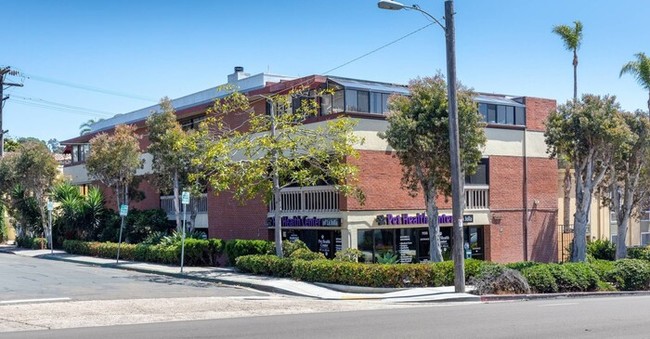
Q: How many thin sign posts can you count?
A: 3